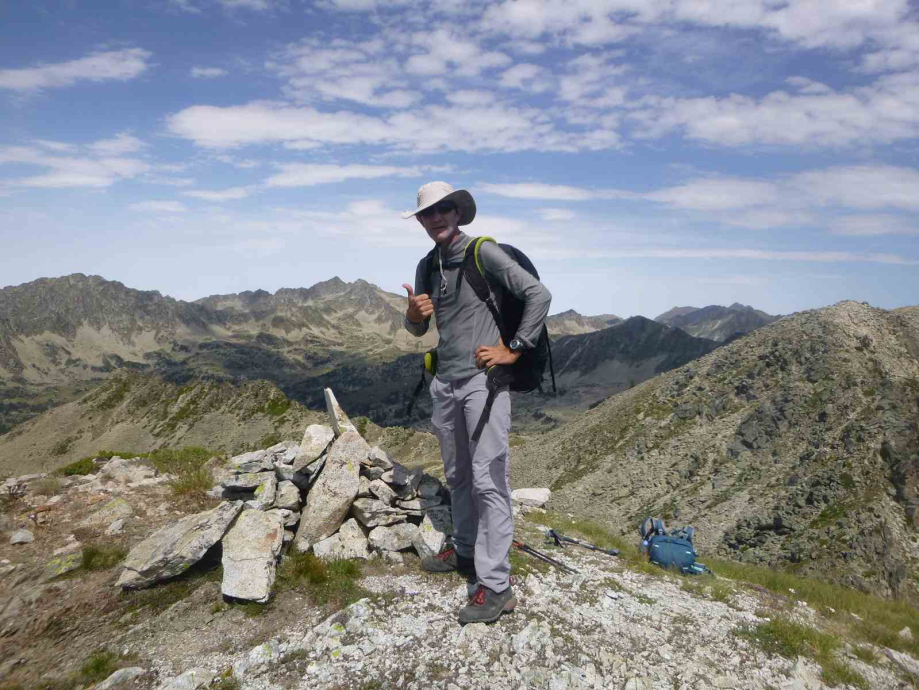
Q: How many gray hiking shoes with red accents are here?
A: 2